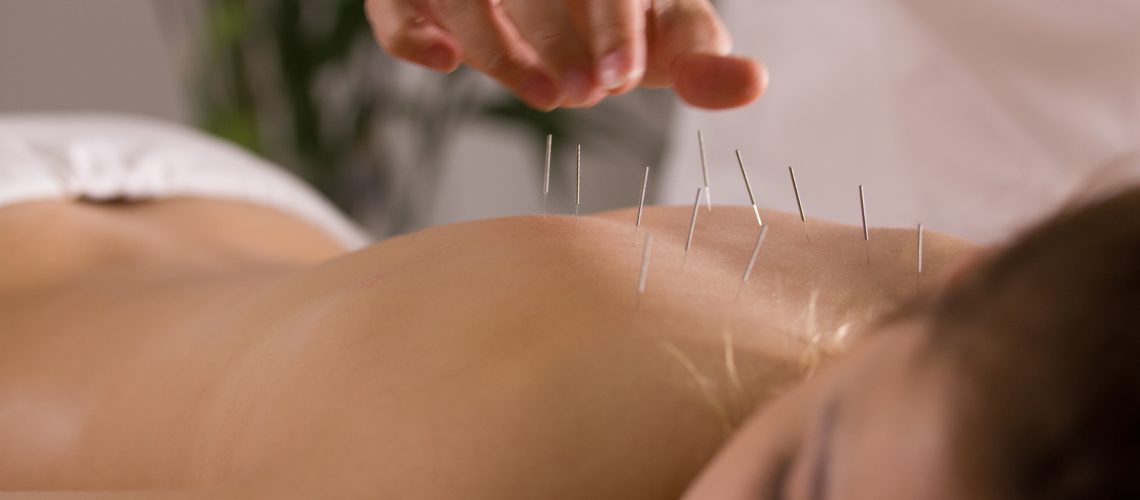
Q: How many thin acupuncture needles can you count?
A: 11